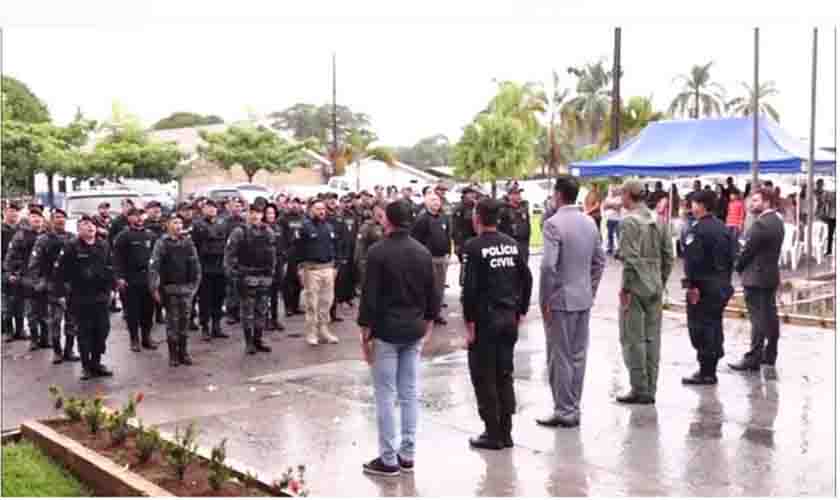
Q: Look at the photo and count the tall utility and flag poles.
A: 4